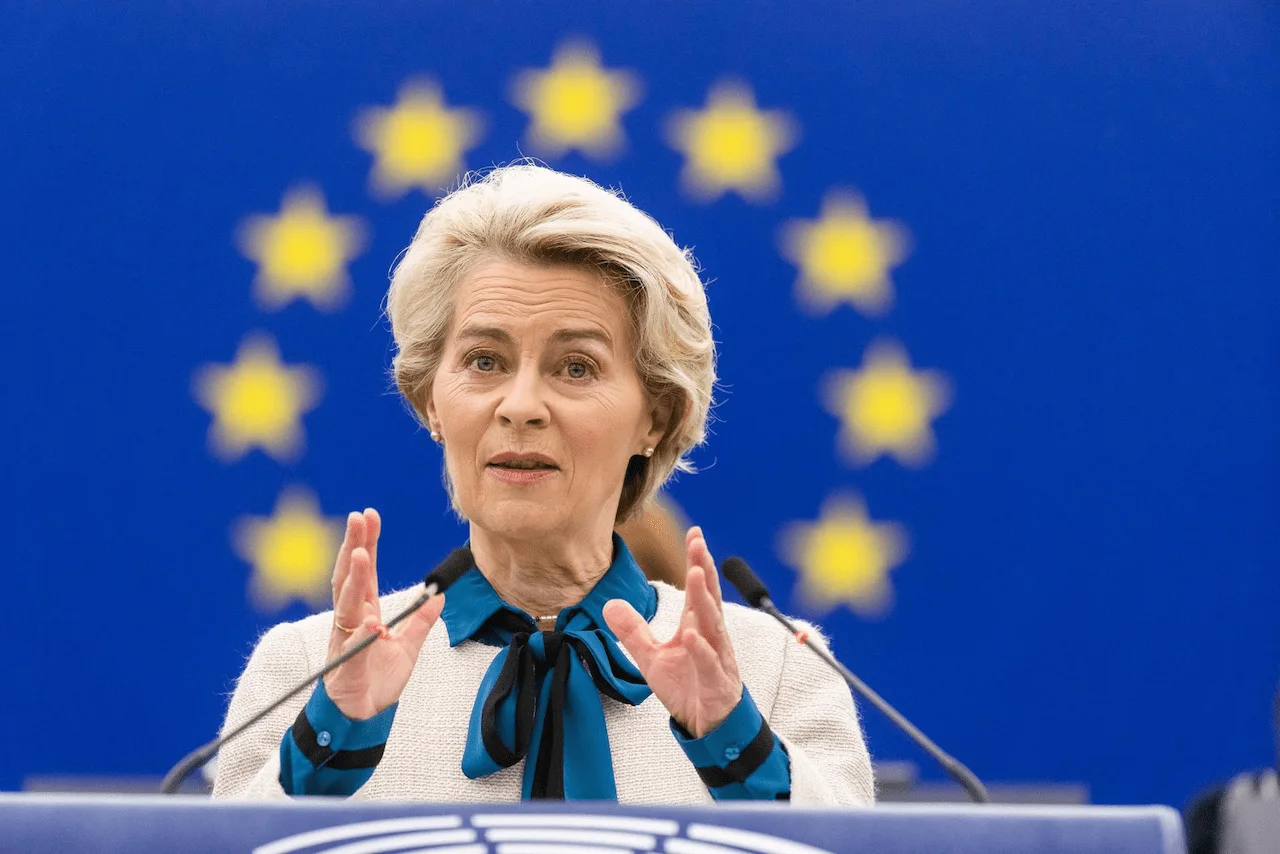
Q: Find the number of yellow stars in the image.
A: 9